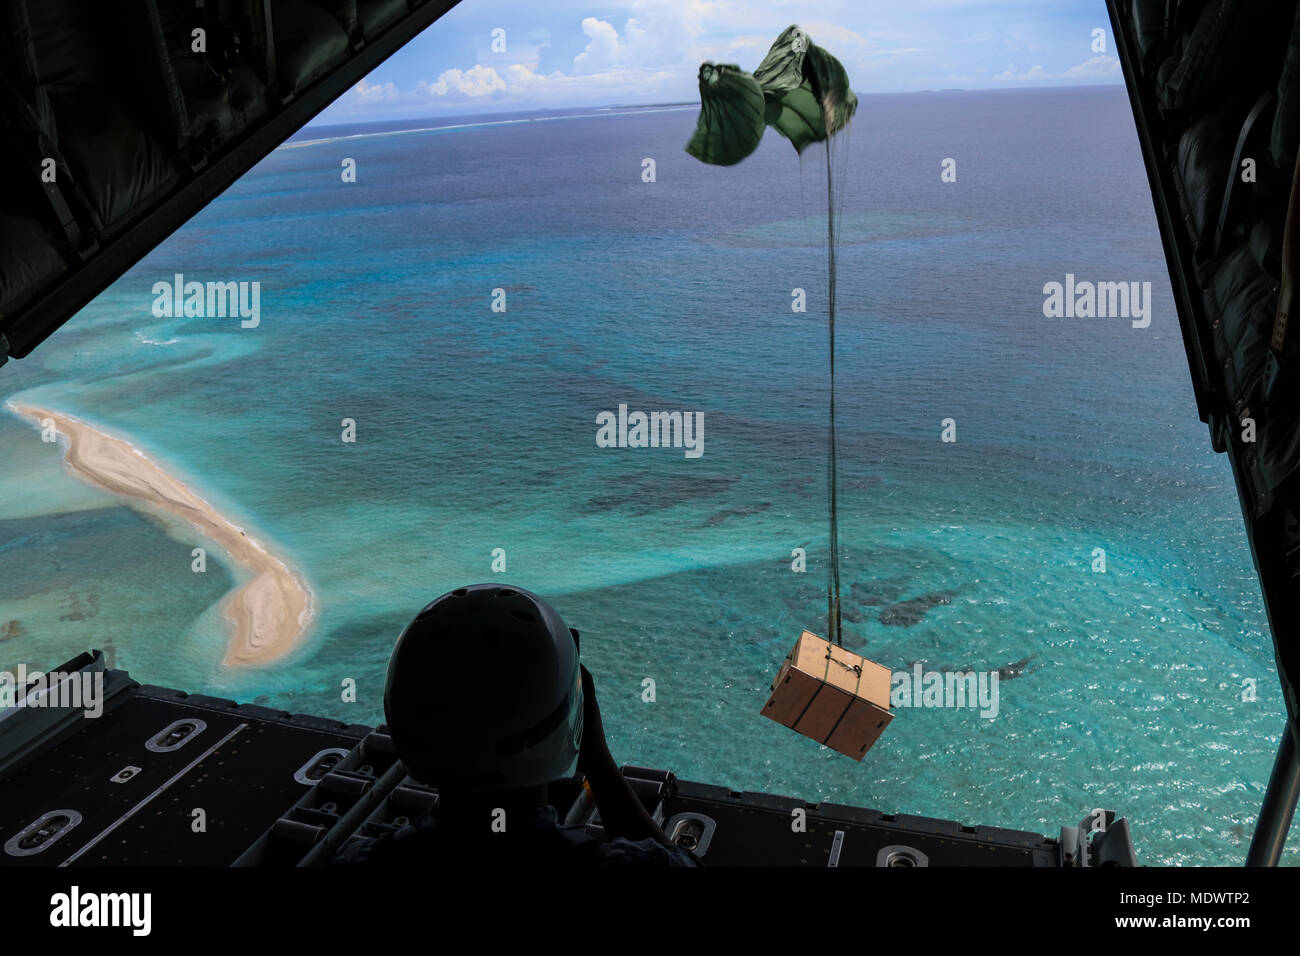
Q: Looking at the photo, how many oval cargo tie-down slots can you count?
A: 5